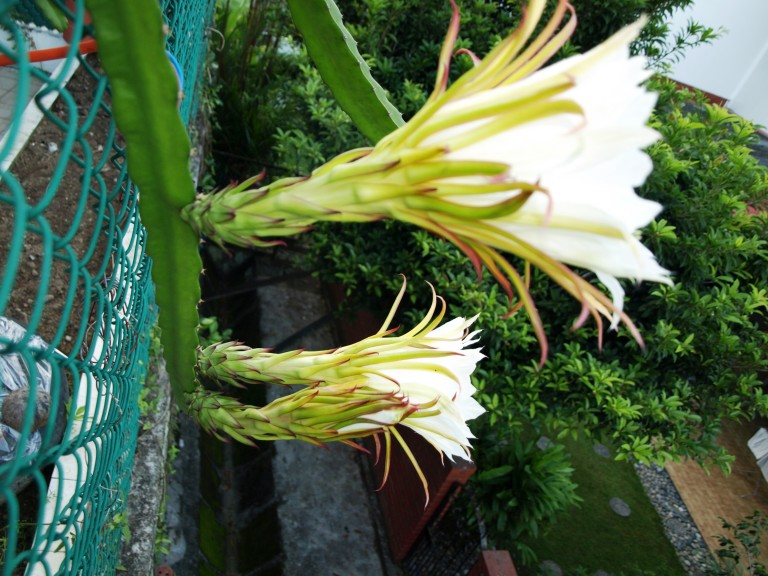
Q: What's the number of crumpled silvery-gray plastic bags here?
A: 1